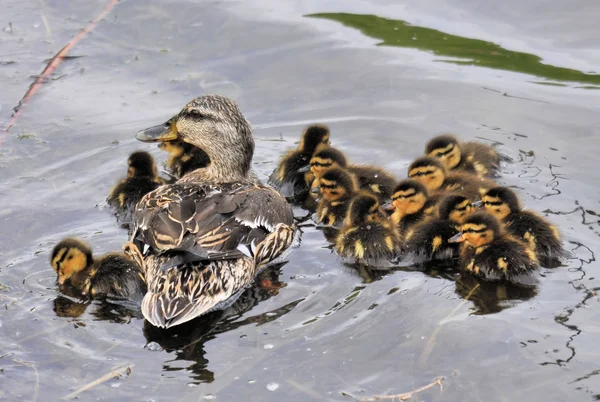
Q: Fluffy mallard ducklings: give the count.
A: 13